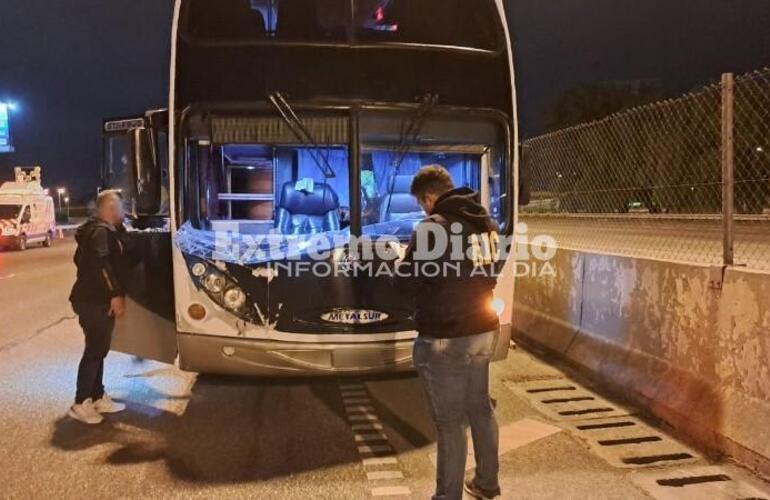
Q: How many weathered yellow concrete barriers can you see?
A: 1